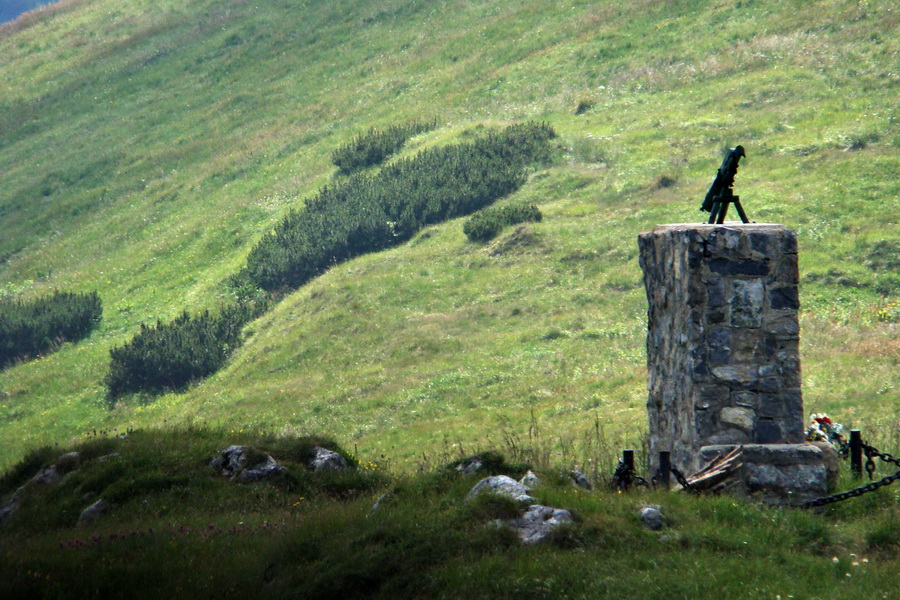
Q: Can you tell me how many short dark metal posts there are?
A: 3